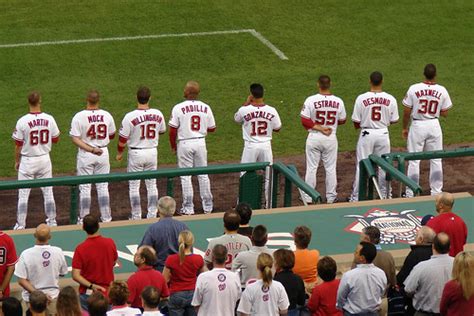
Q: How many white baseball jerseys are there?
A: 8